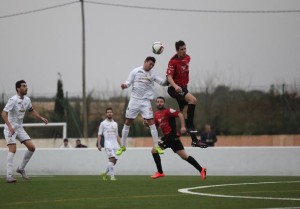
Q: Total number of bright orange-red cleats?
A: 2